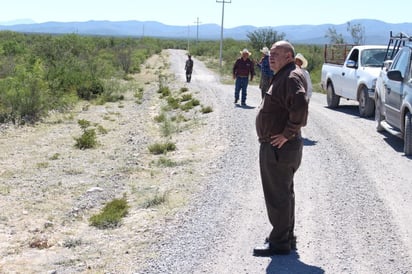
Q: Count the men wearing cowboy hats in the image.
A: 3